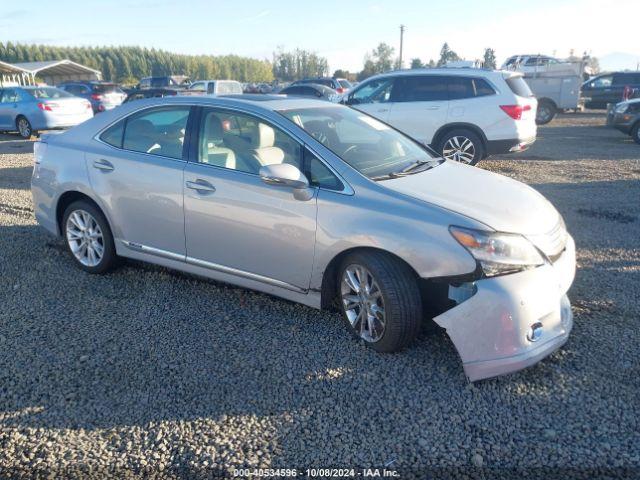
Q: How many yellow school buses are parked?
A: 0